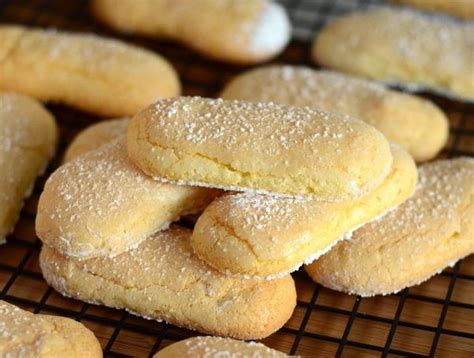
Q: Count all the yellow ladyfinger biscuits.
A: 14